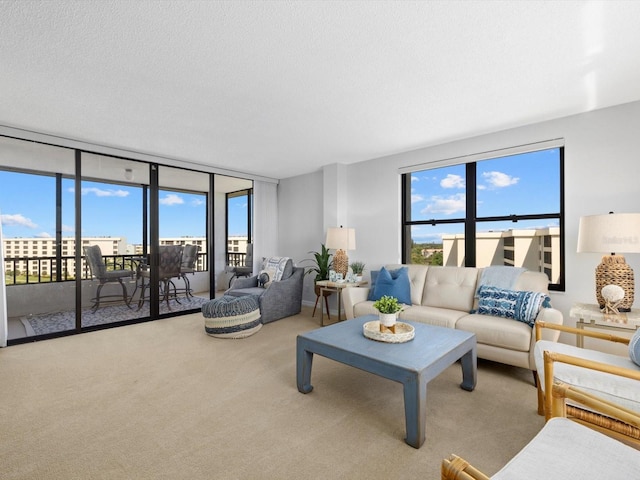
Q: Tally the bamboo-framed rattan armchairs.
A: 2